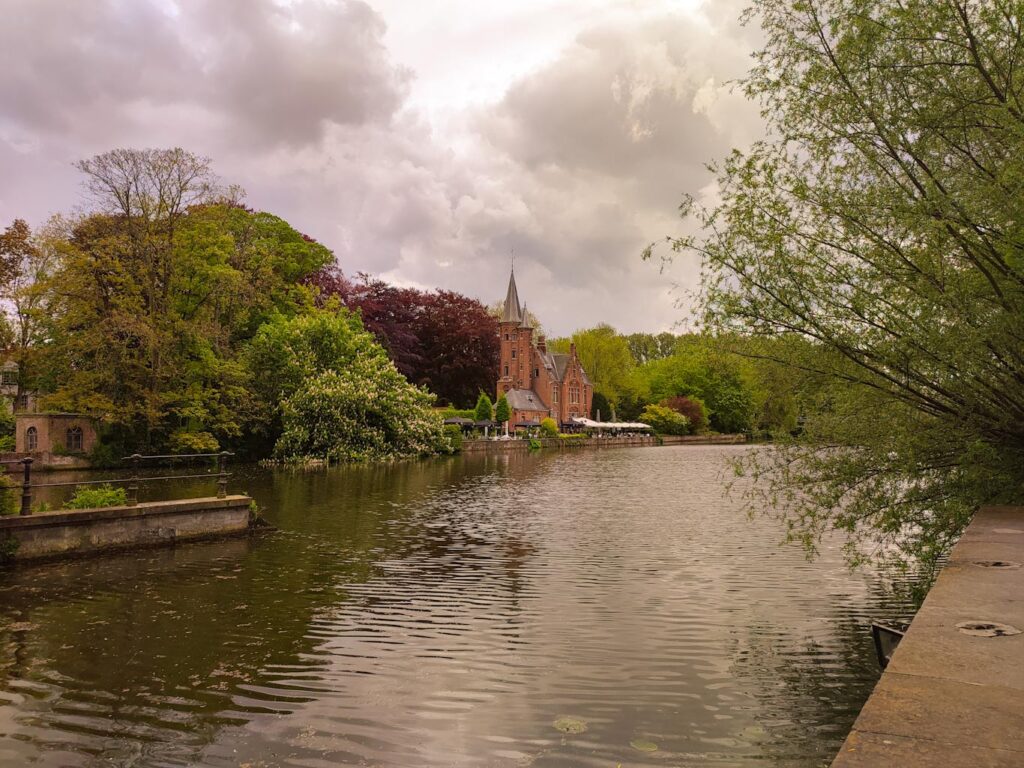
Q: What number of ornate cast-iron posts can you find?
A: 3